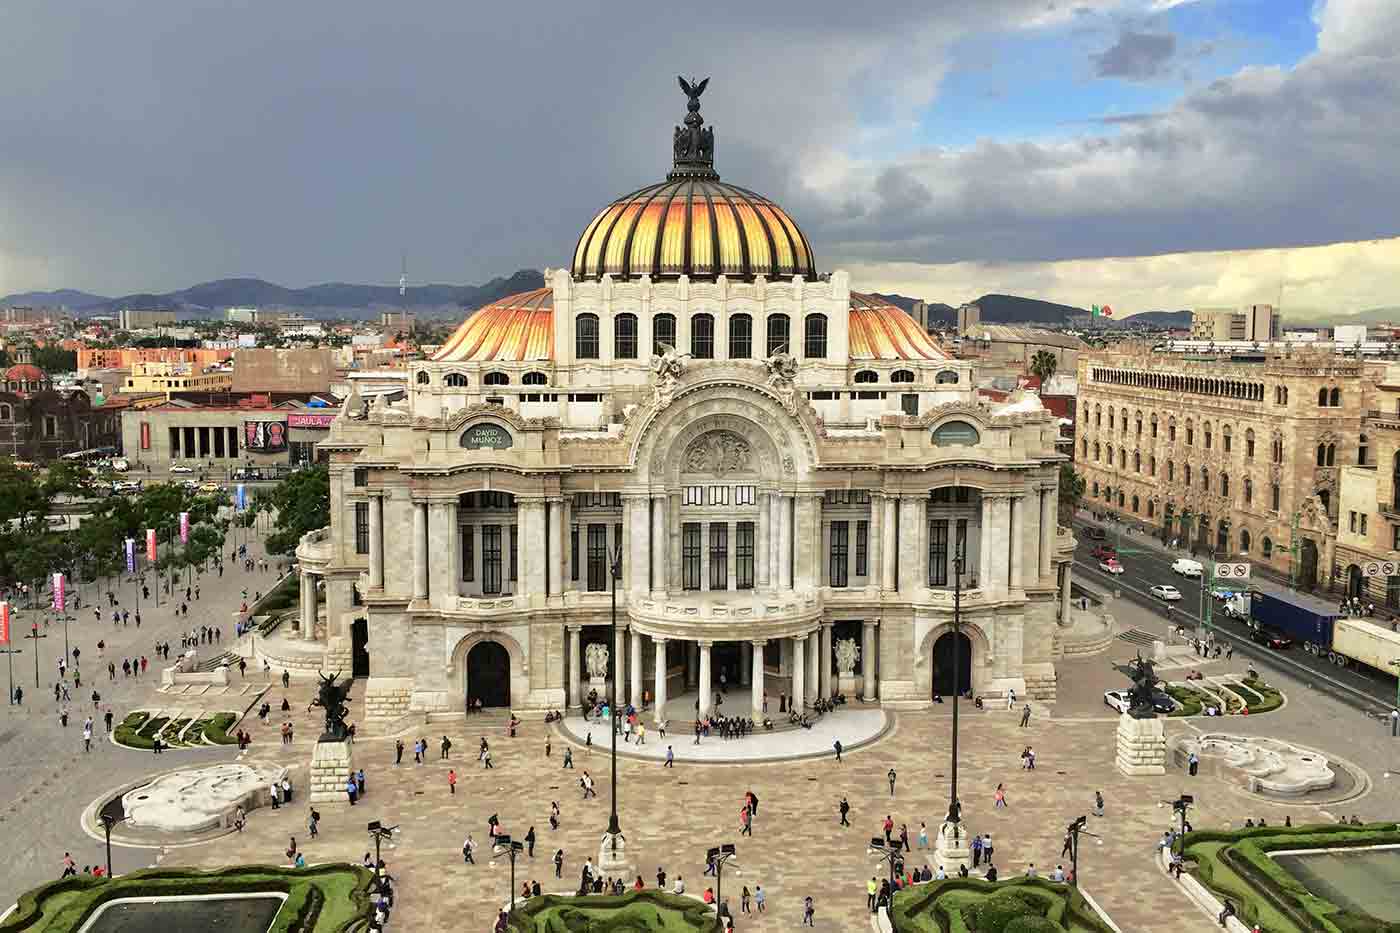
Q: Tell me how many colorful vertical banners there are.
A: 6